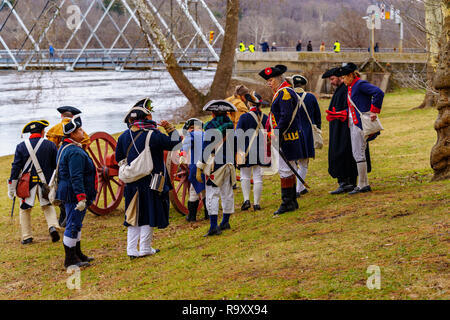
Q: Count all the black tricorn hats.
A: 11